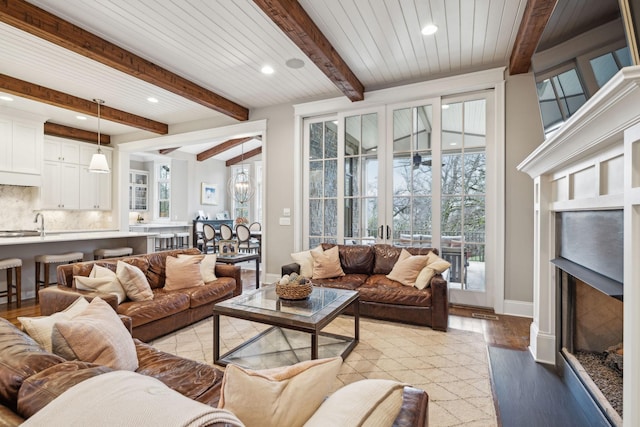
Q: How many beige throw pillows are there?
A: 12